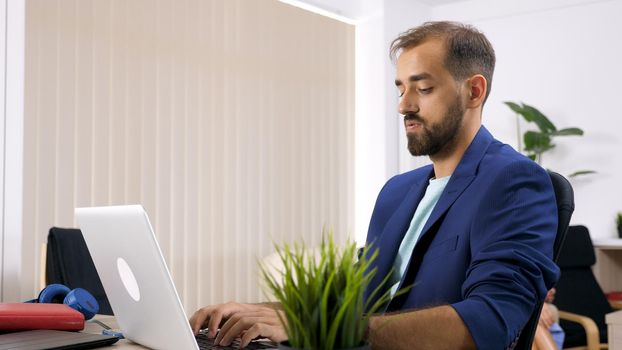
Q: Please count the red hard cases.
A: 1